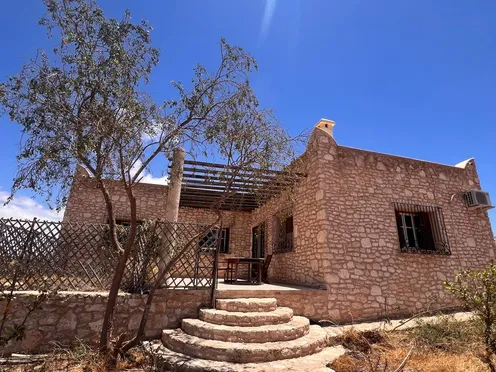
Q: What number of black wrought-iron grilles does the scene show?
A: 2